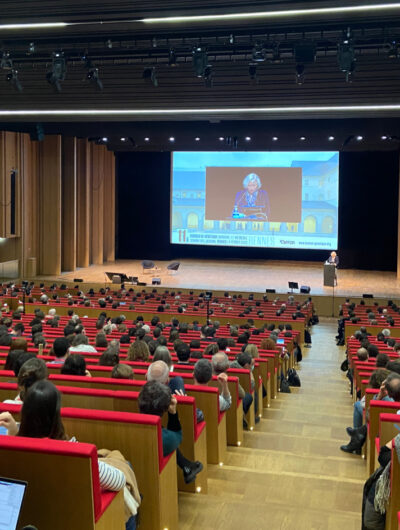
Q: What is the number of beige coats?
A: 1